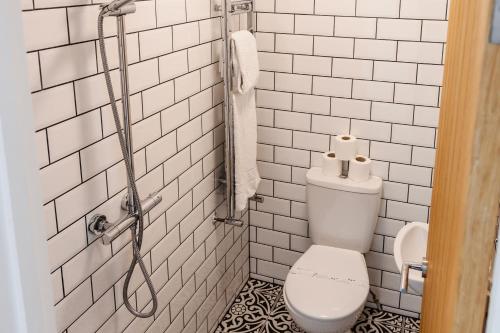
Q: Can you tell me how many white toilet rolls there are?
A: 3